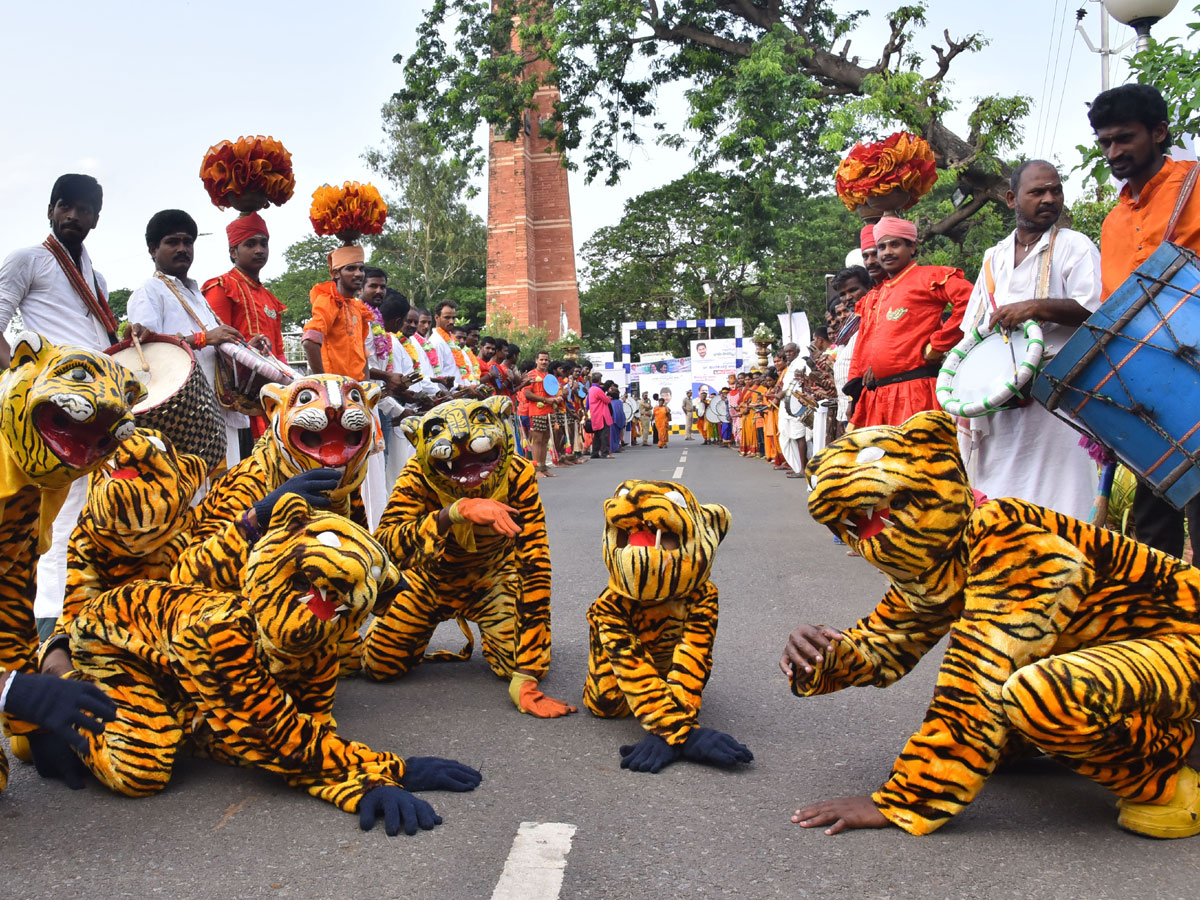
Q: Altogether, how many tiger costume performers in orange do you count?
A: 7